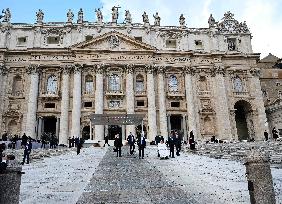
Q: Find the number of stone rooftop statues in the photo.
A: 11